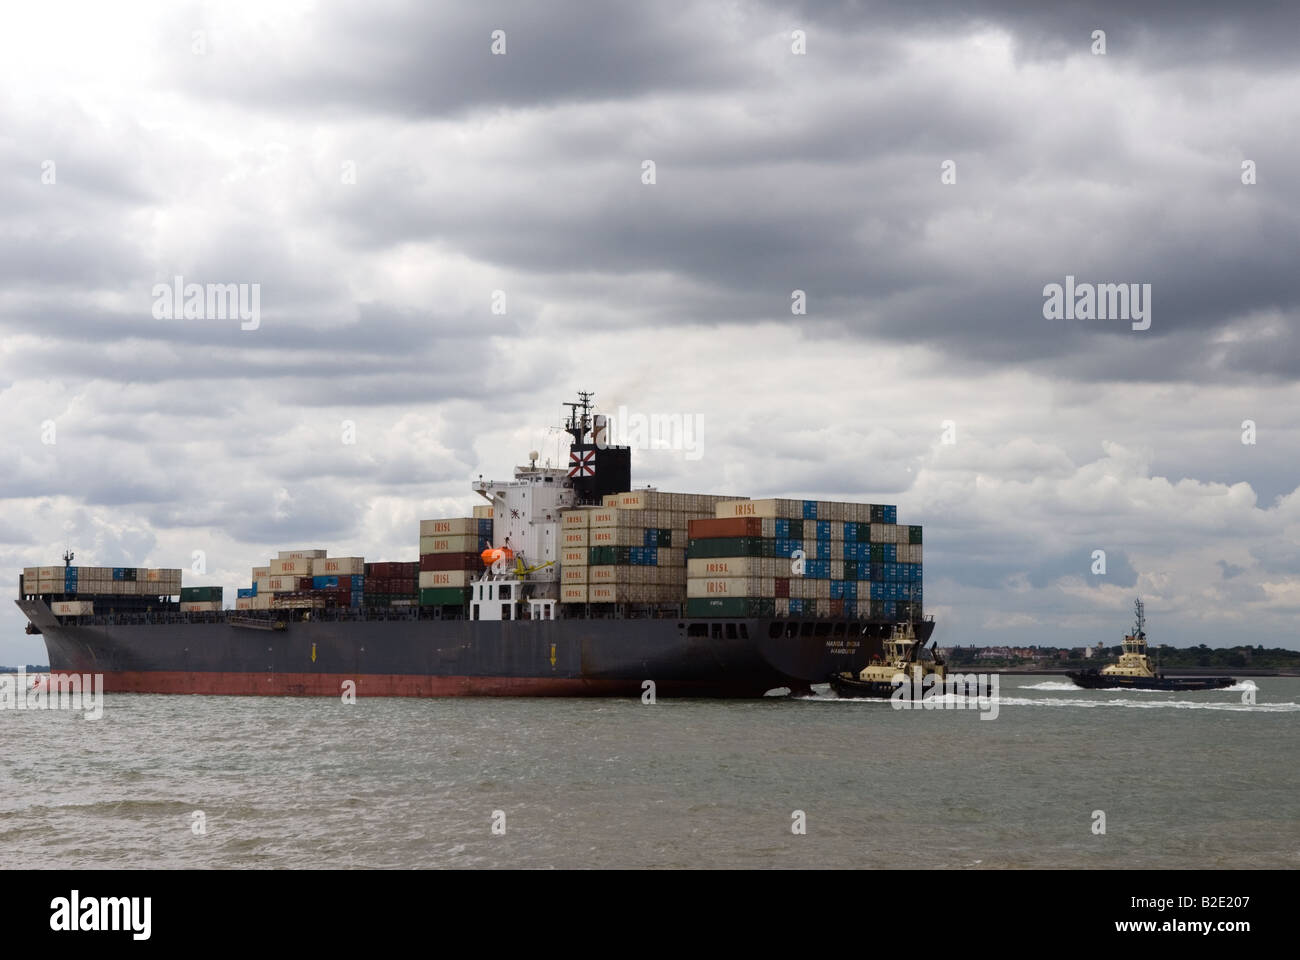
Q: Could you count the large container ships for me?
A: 1